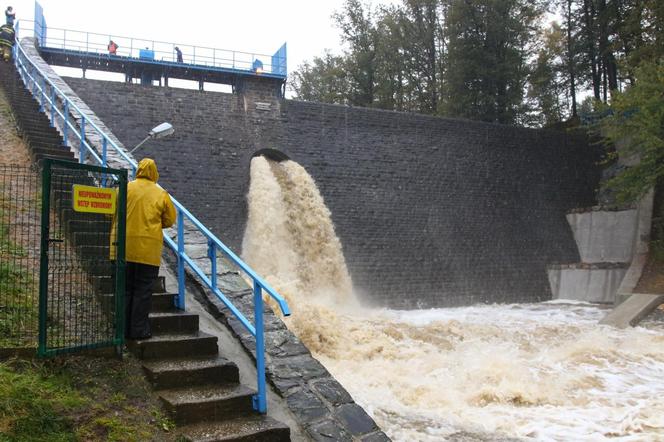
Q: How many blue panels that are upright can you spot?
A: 2